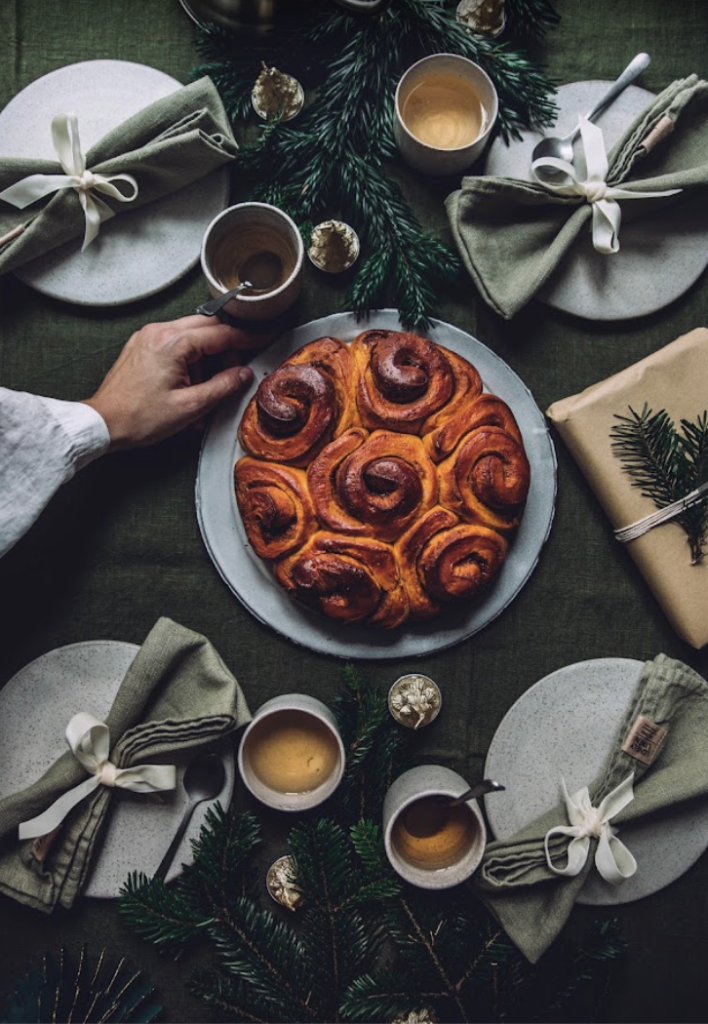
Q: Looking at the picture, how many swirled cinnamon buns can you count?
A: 7